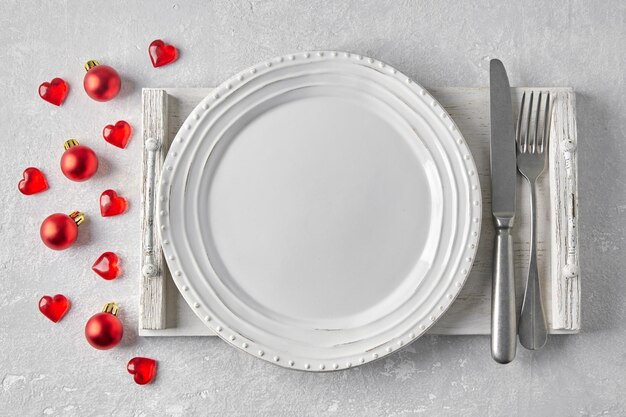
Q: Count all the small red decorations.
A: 12